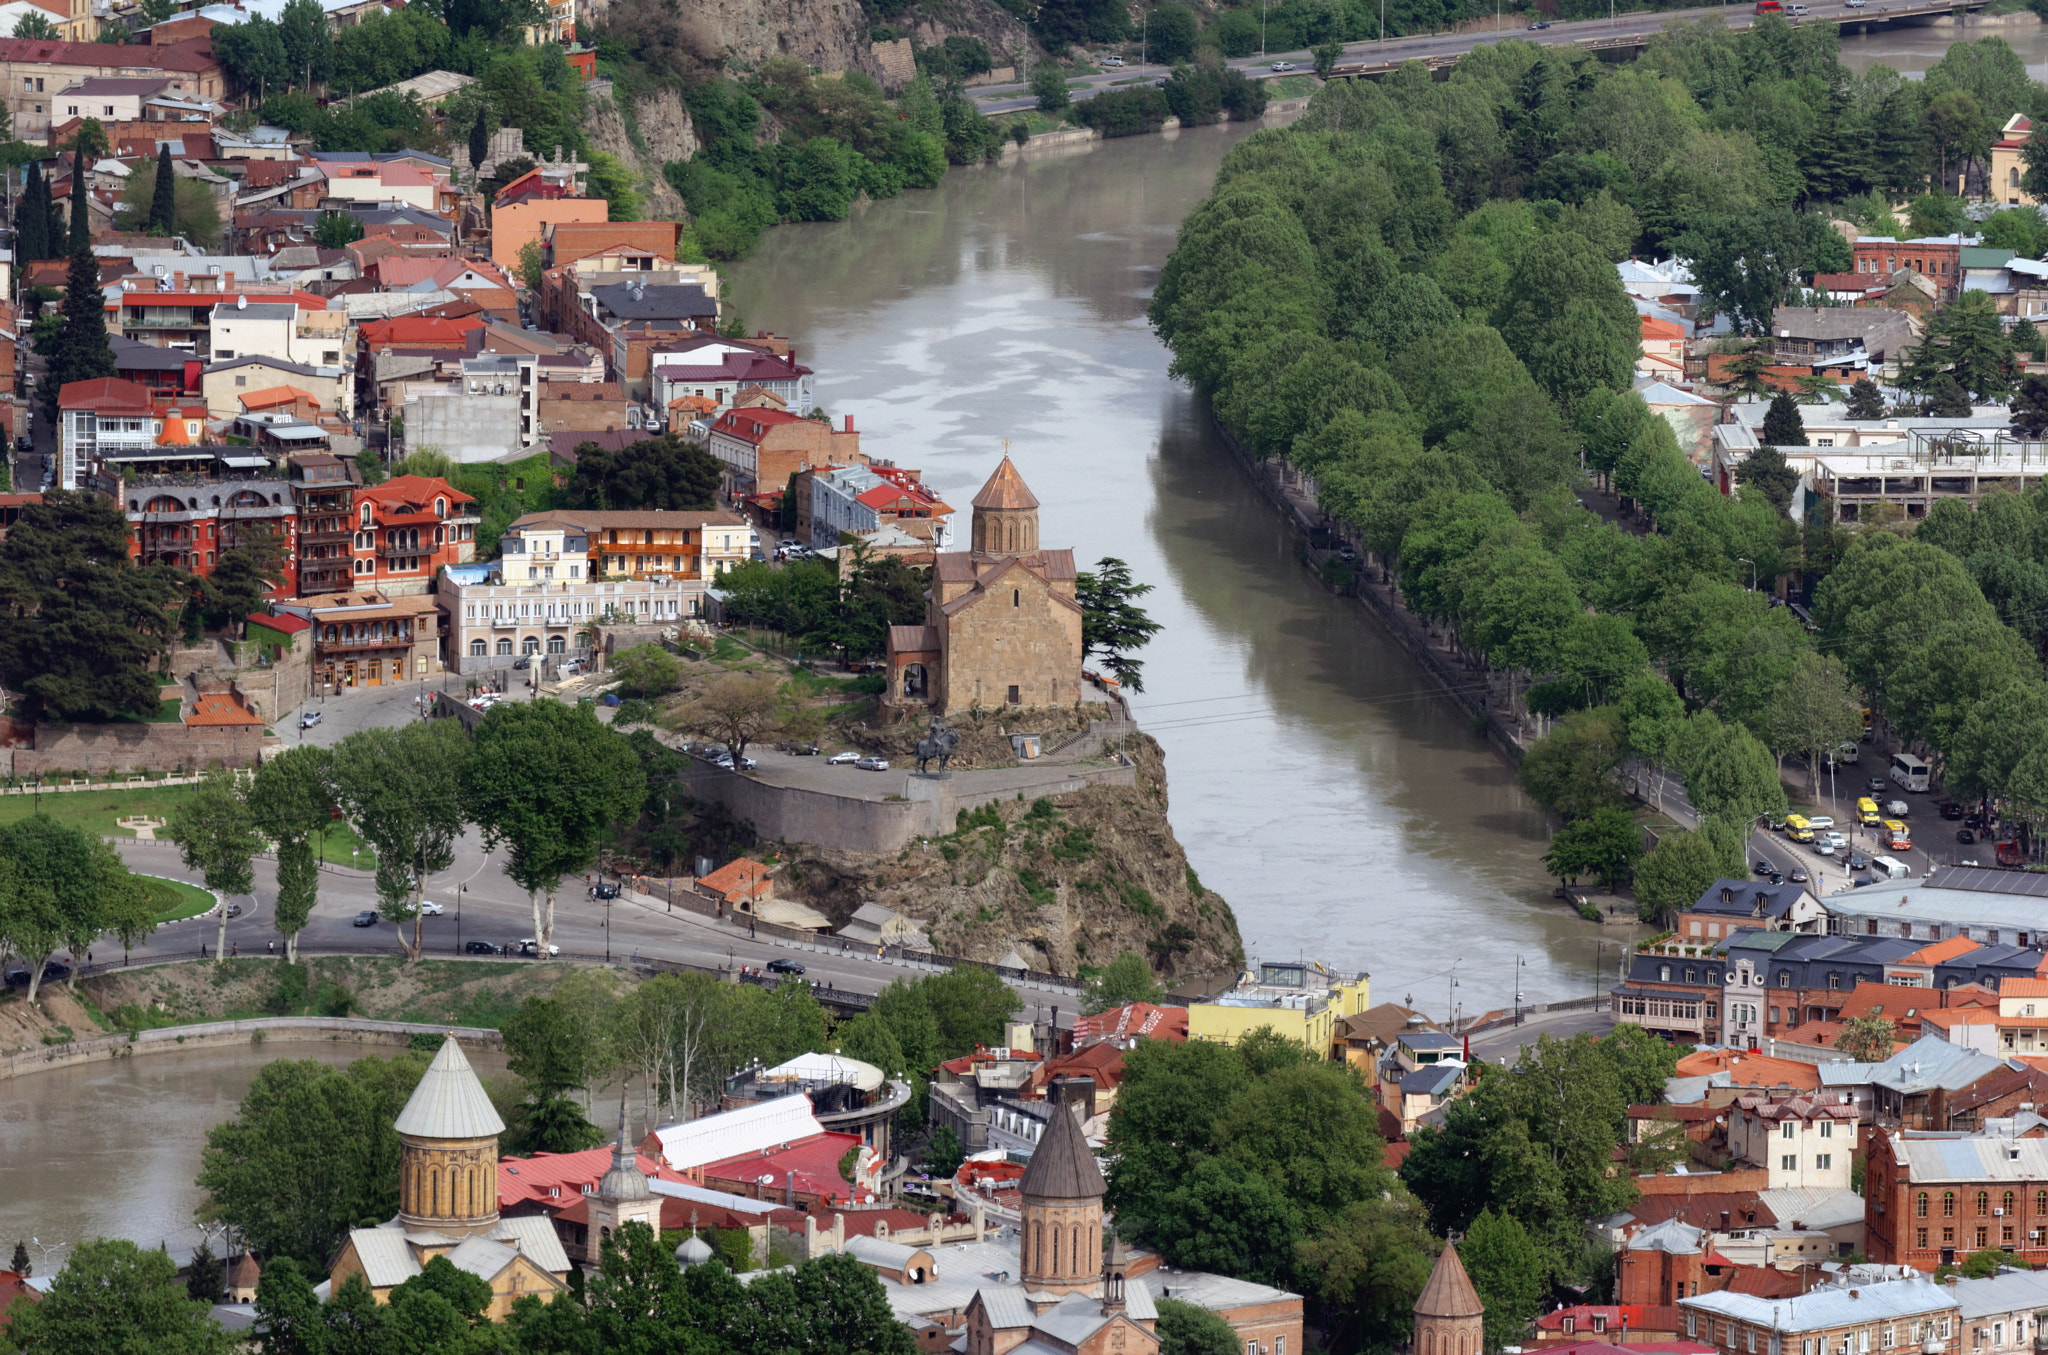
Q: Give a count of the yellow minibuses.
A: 2